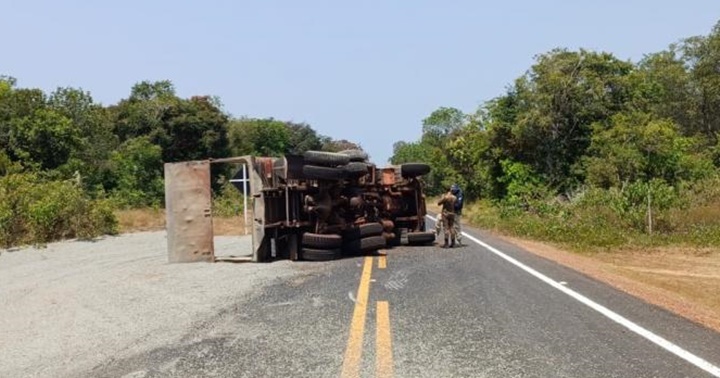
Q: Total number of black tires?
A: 10